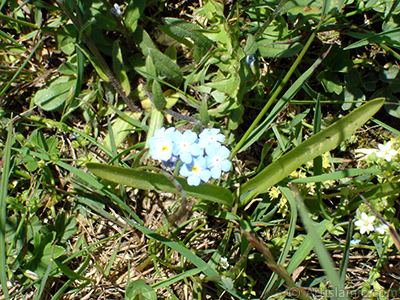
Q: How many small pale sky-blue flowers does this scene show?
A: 6